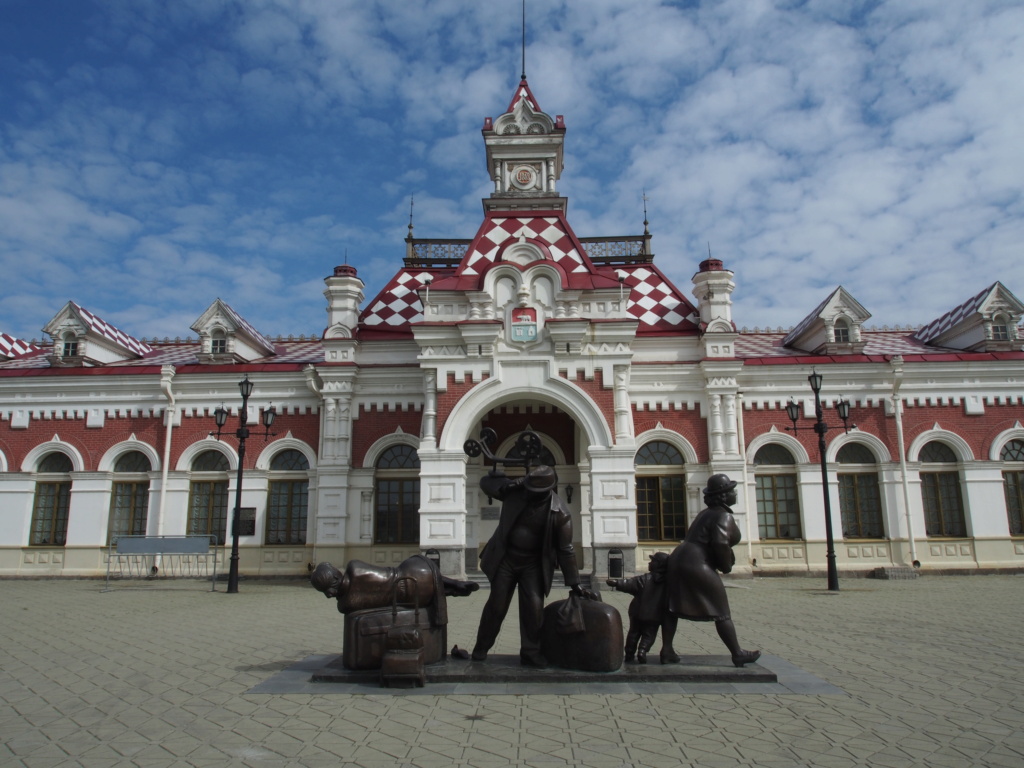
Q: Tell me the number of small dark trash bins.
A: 2